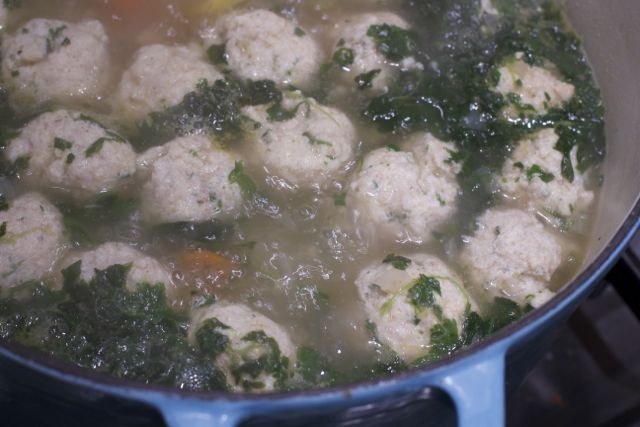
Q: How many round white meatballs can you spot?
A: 15